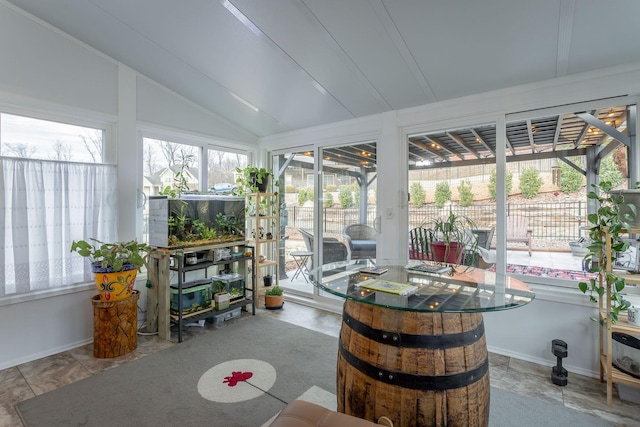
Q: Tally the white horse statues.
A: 0